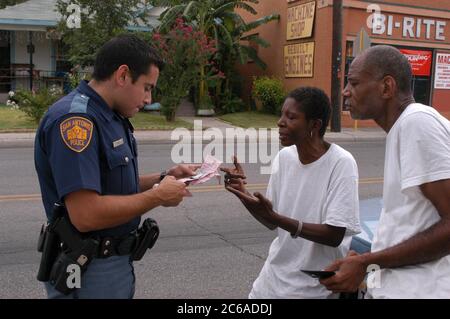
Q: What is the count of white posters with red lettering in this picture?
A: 1